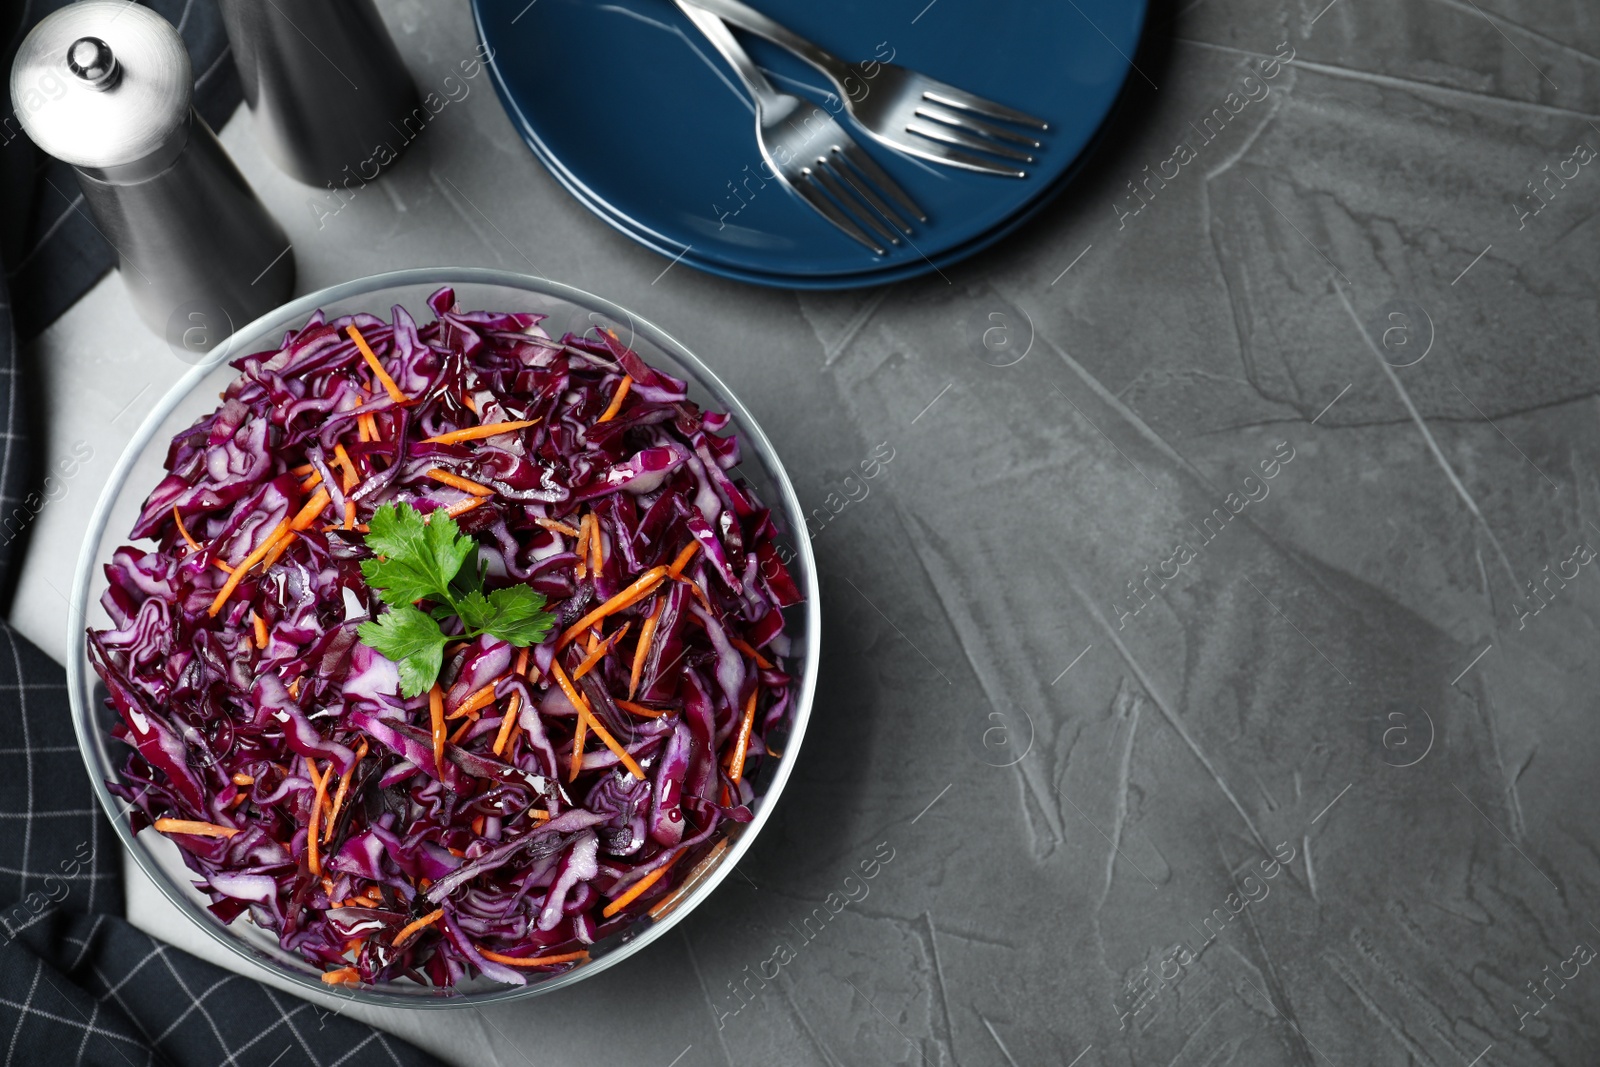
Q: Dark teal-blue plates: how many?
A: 2